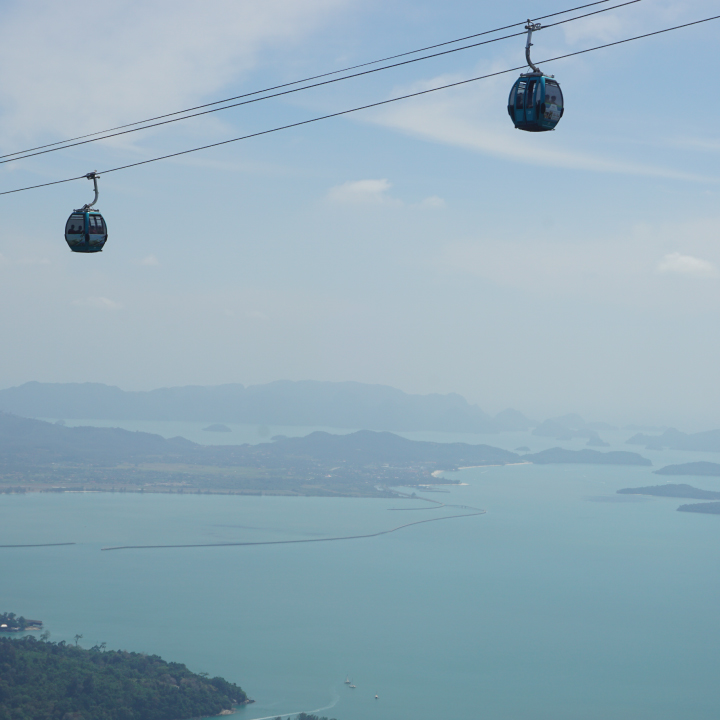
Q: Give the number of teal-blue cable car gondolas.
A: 2